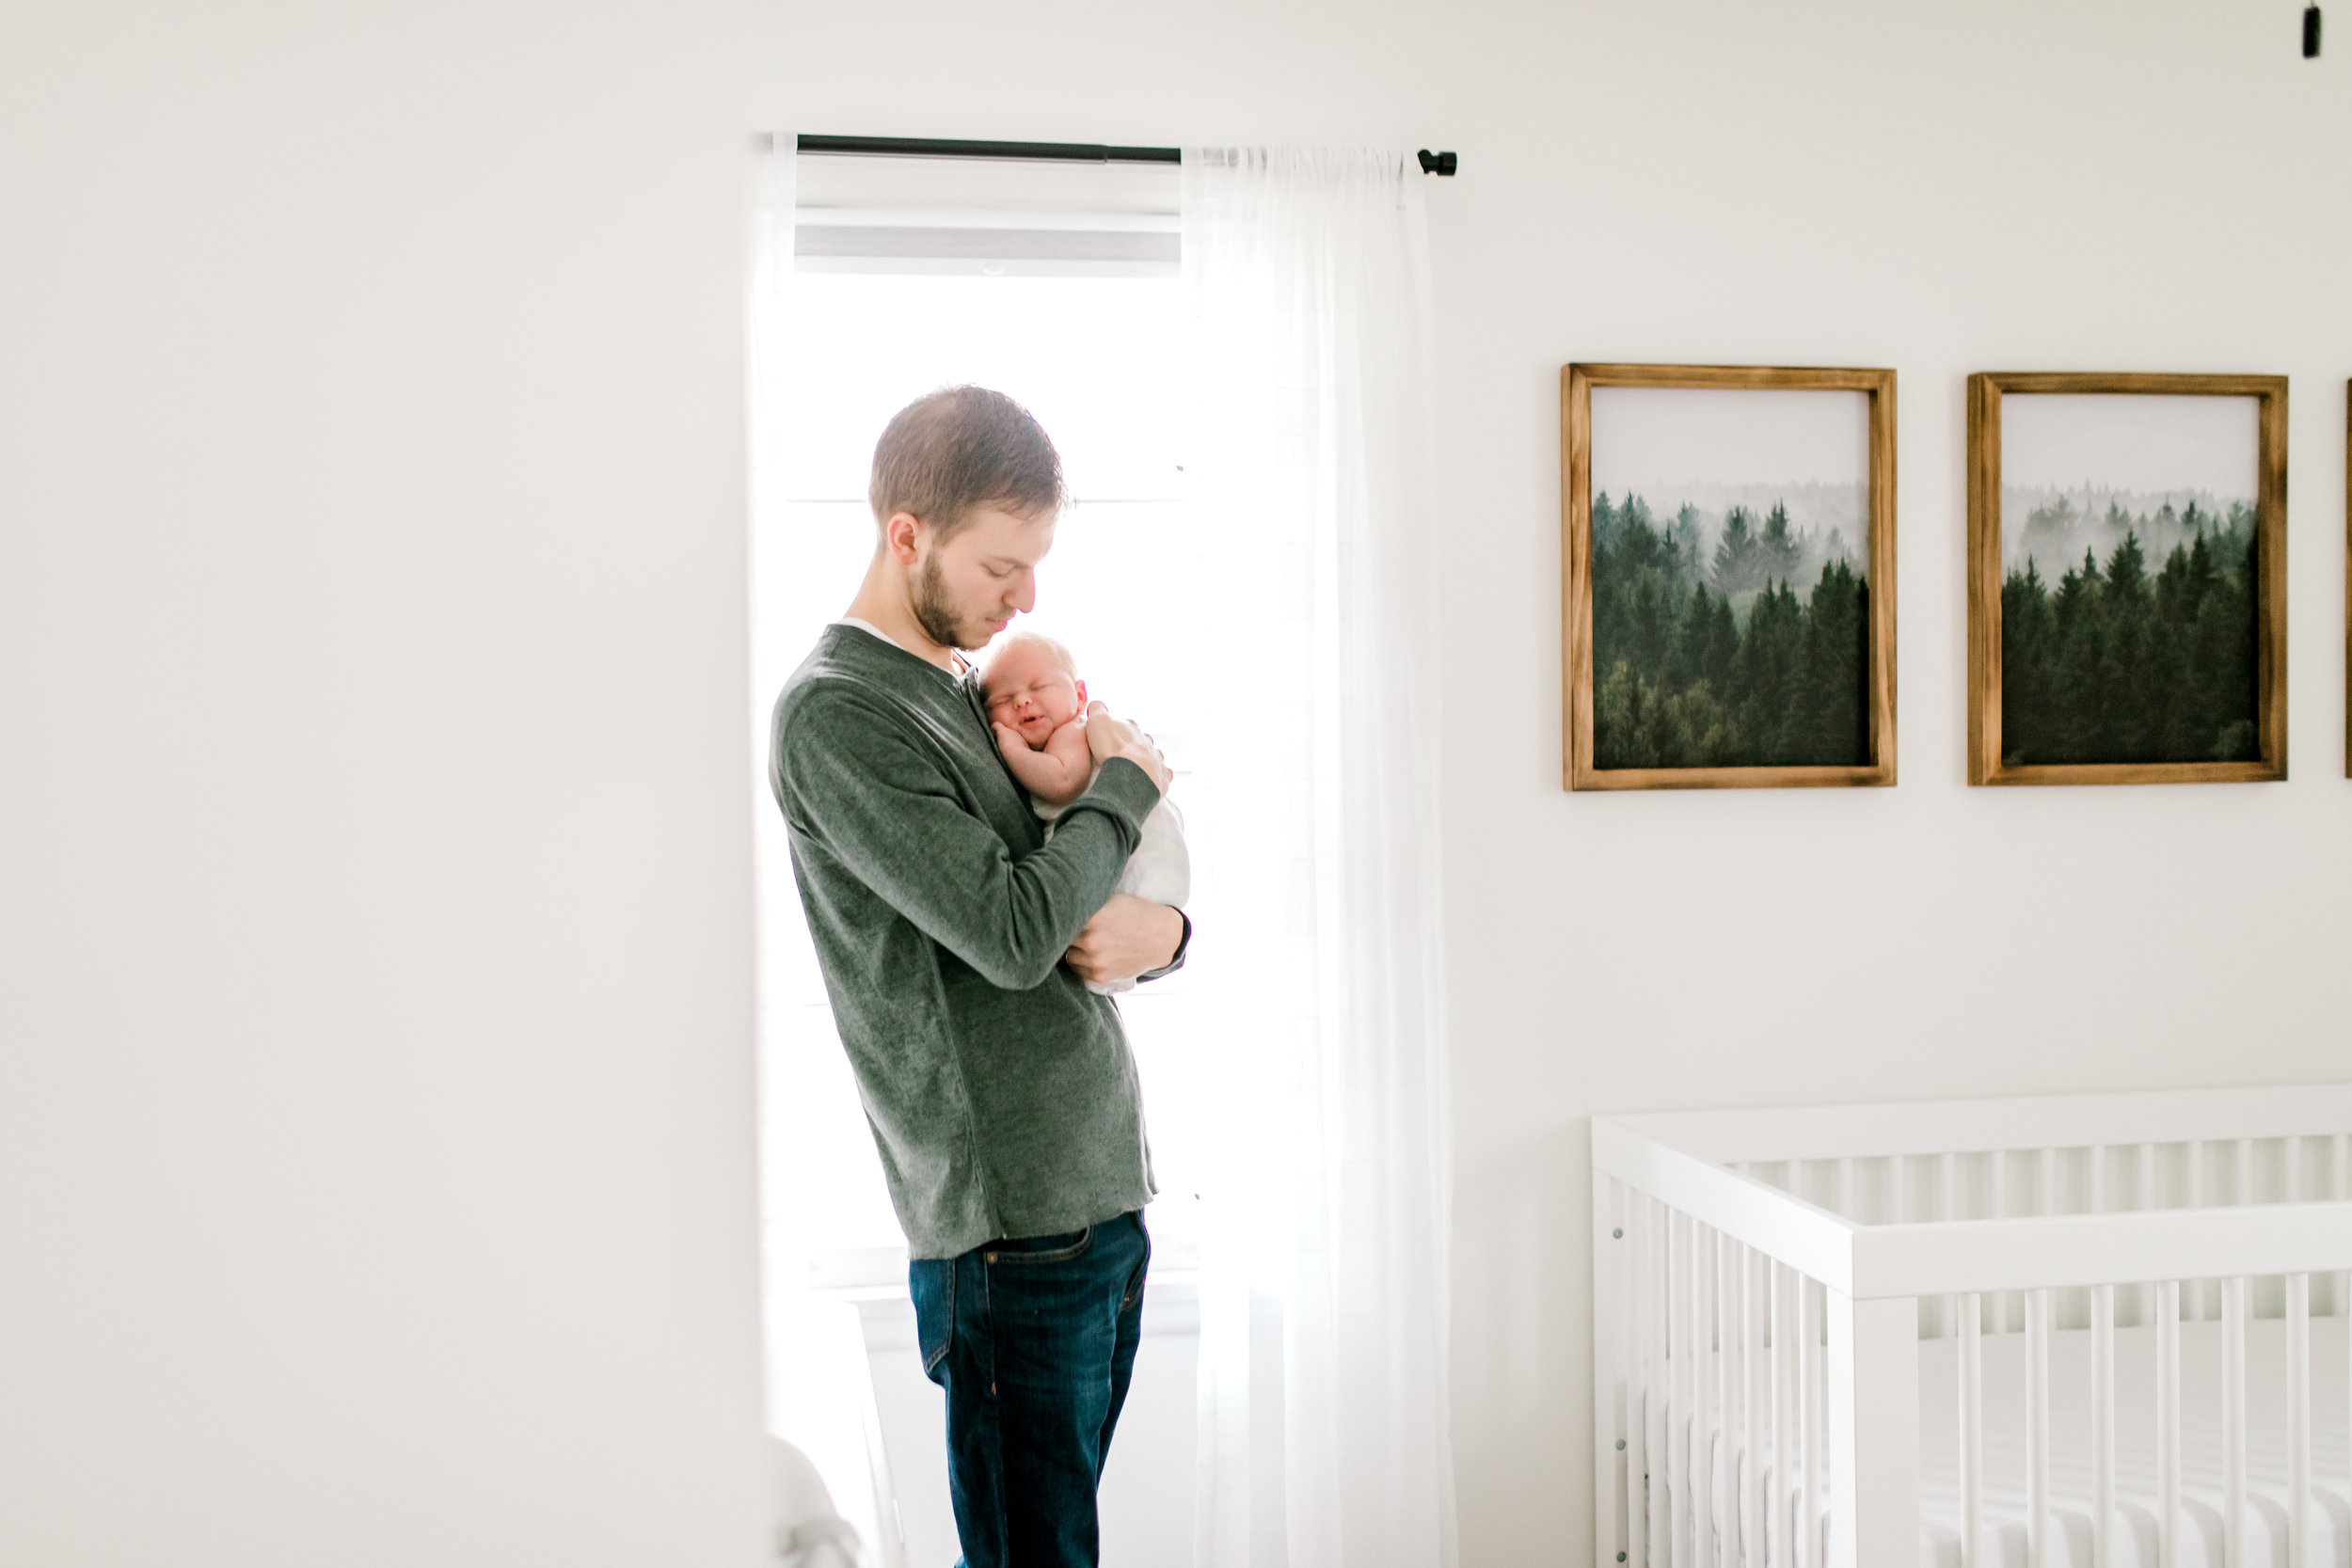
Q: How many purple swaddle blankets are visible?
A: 0